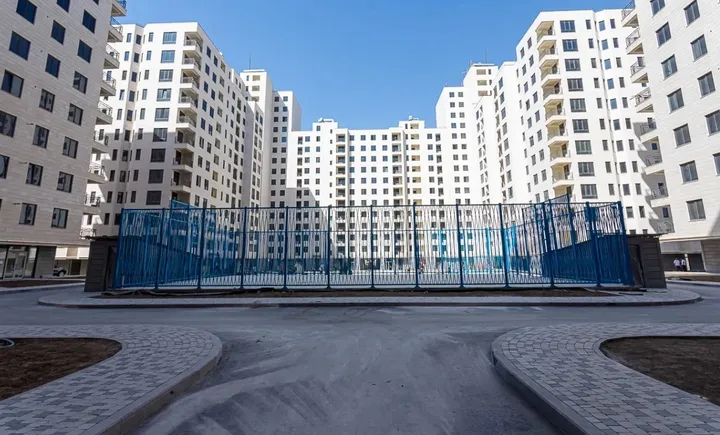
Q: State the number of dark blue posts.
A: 13